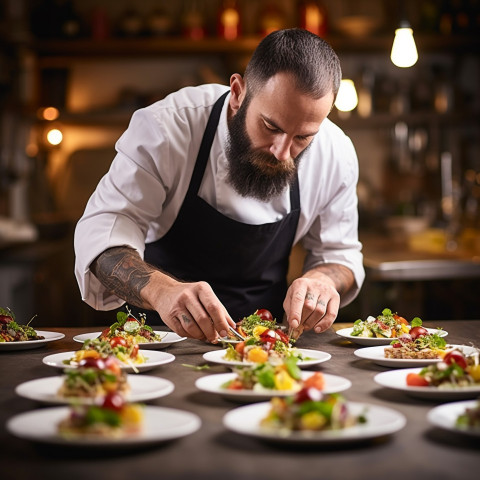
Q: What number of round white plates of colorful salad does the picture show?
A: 13